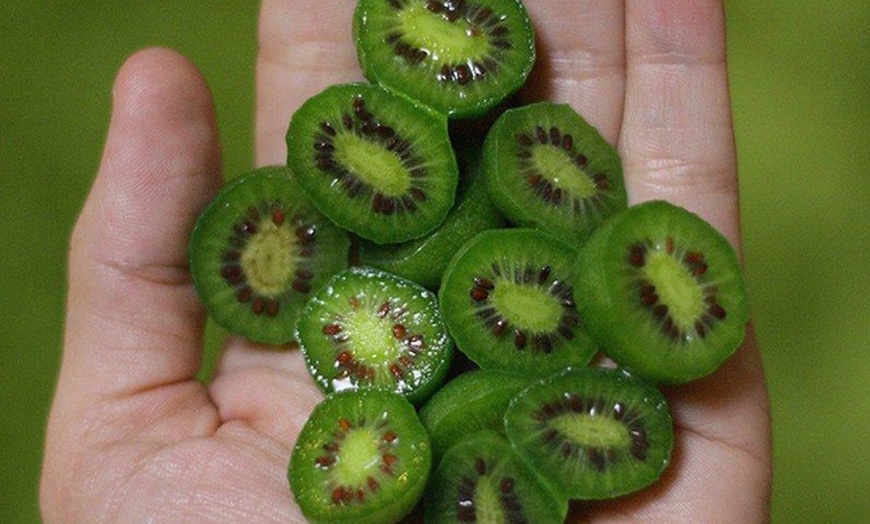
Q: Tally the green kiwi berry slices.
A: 10